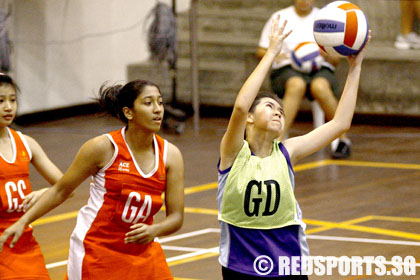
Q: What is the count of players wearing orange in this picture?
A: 2